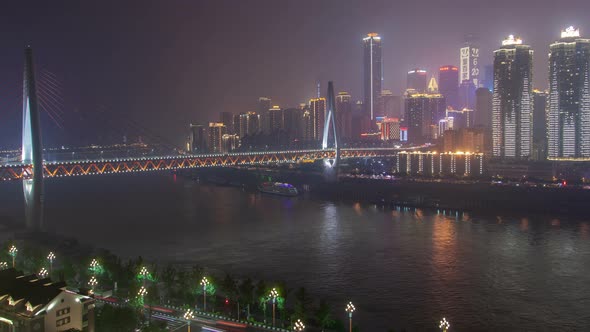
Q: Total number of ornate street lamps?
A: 14